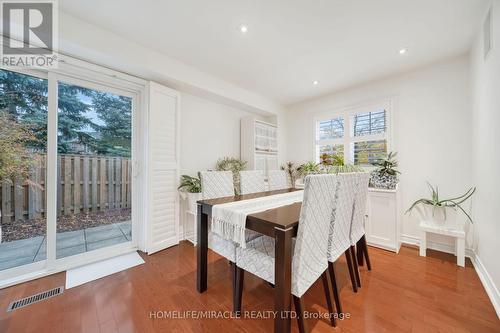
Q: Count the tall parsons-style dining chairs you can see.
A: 6